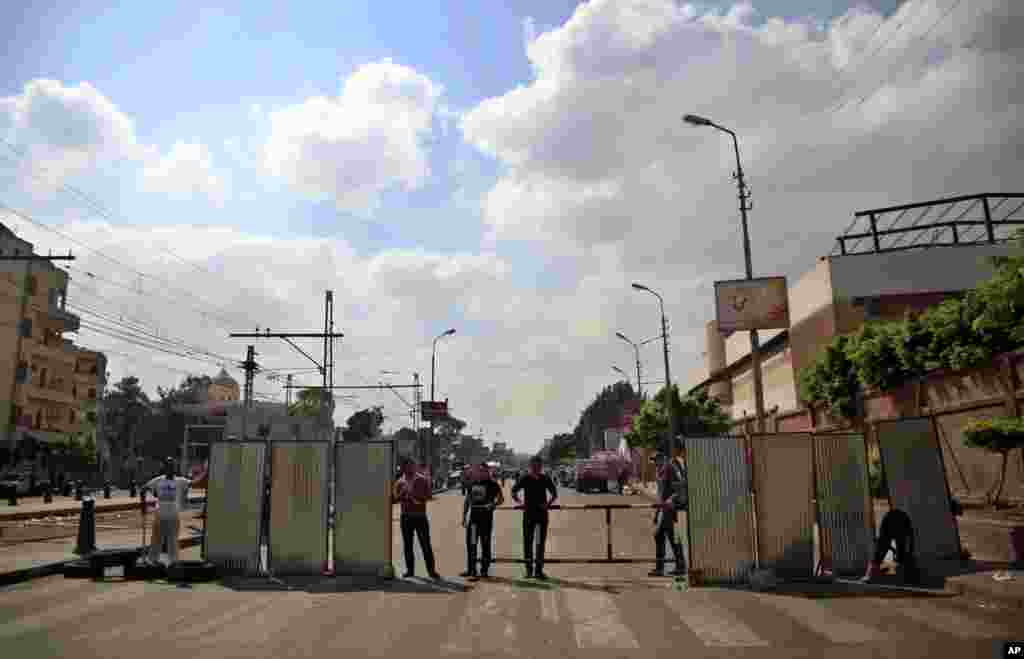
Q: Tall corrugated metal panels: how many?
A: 7